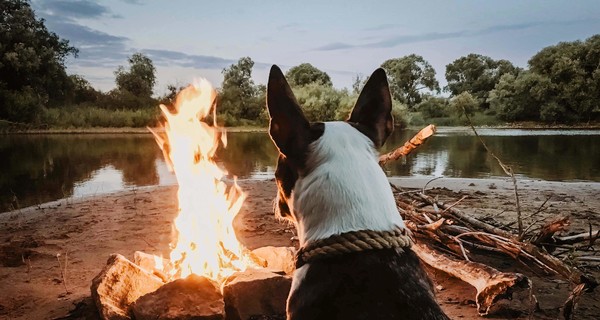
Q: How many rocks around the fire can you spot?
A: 5